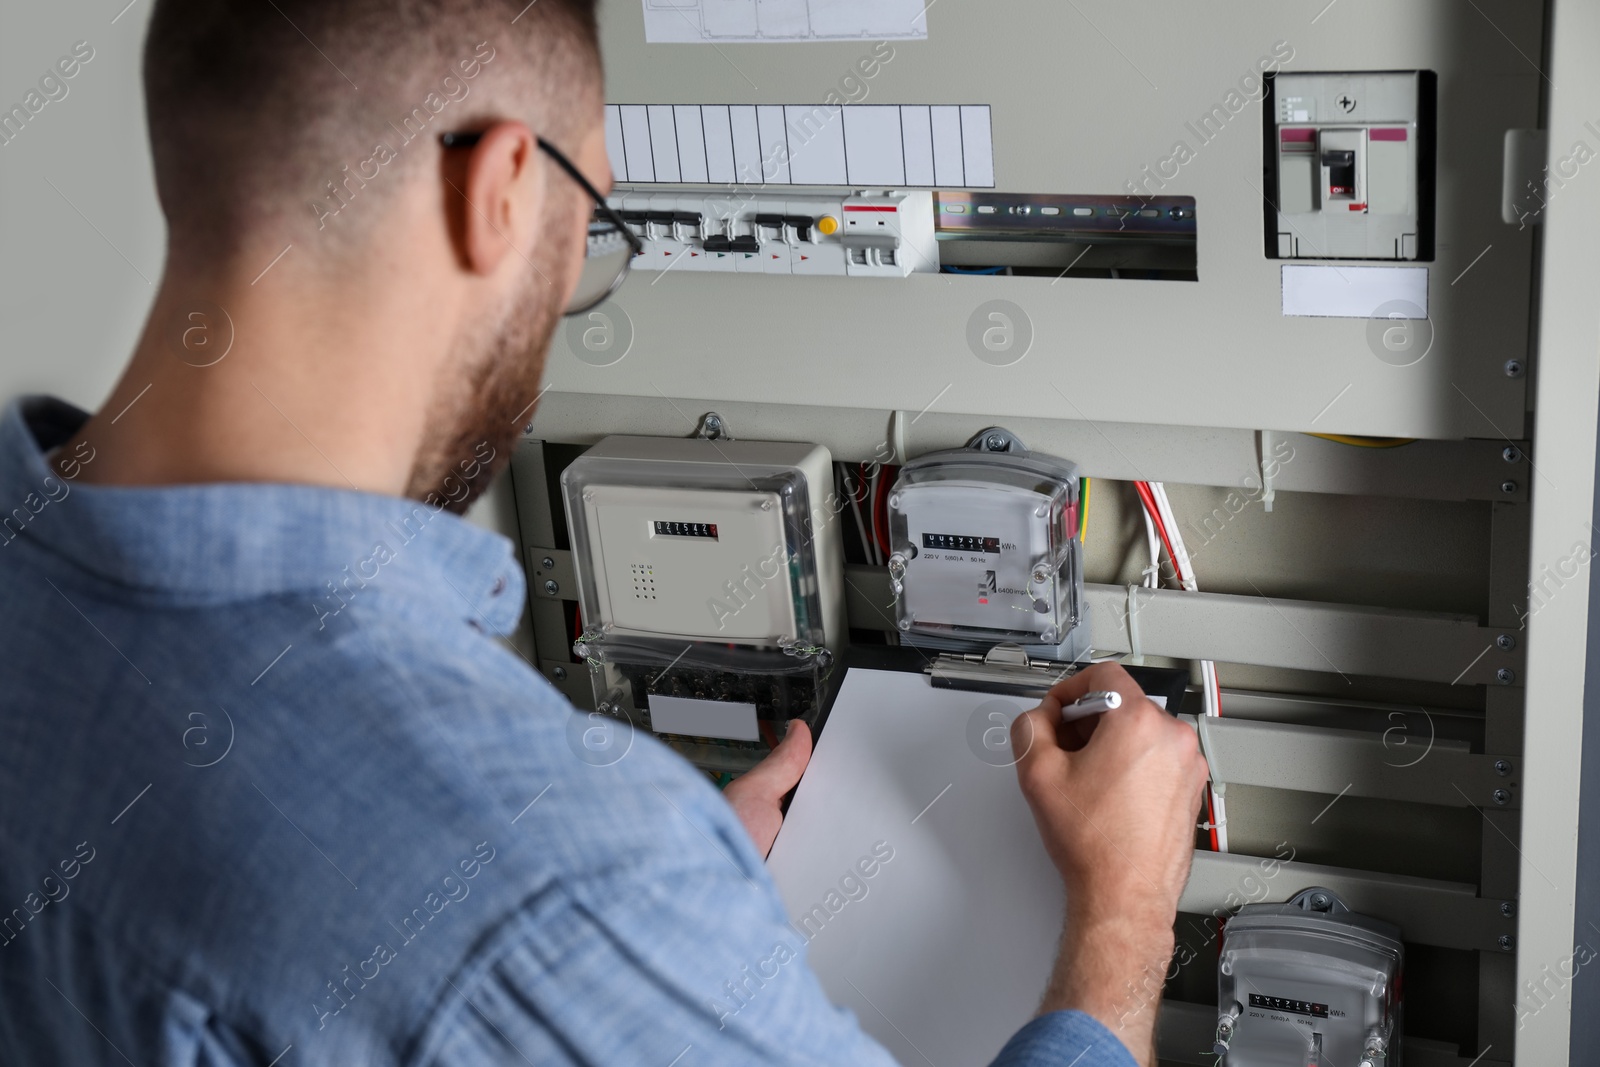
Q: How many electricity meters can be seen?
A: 3